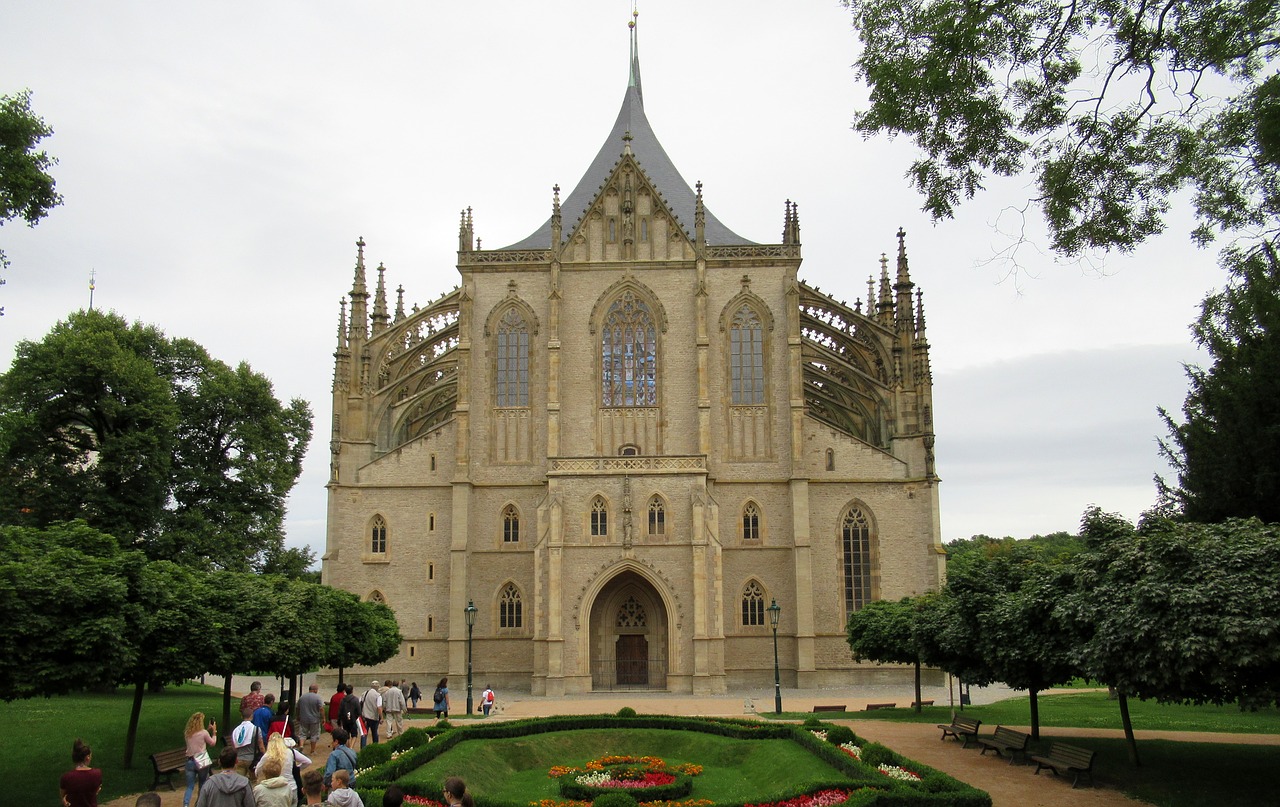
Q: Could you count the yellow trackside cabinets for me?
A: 0